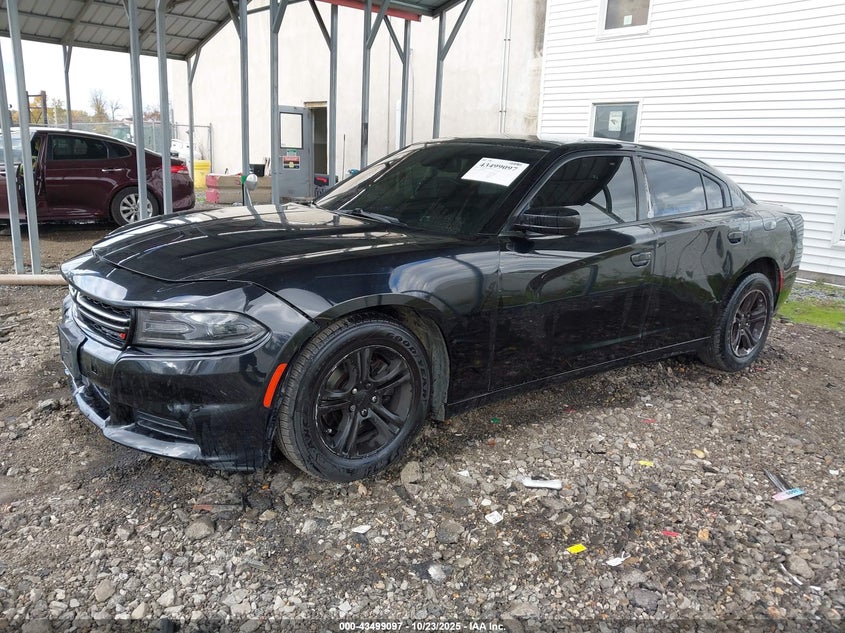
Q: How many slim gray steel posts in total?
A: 12